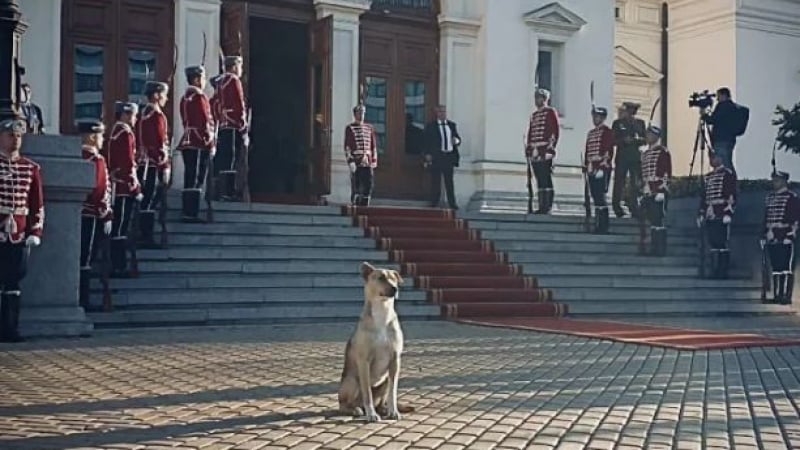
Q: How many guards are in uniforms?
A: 12